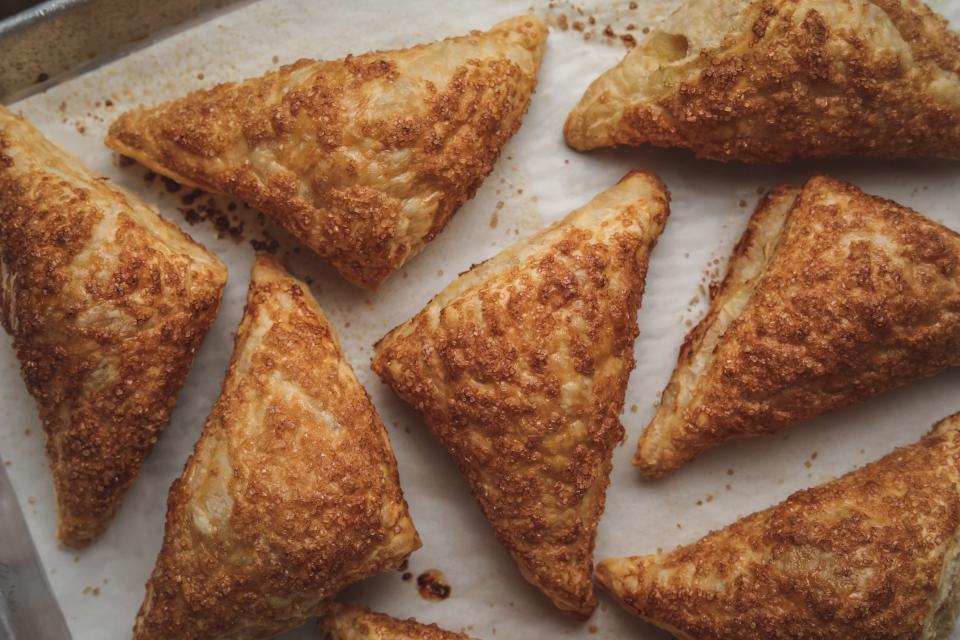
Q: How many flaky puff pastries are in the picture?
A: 8